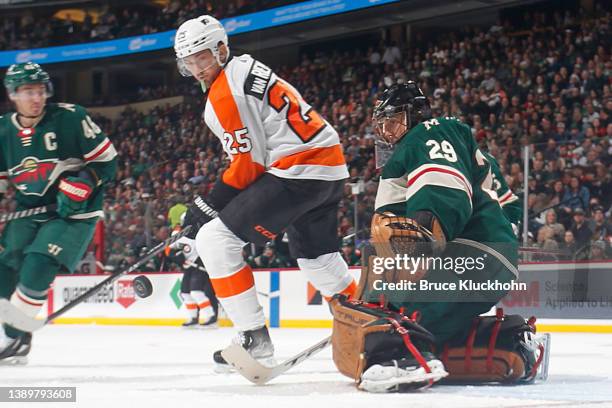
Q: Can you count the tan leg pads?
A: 2